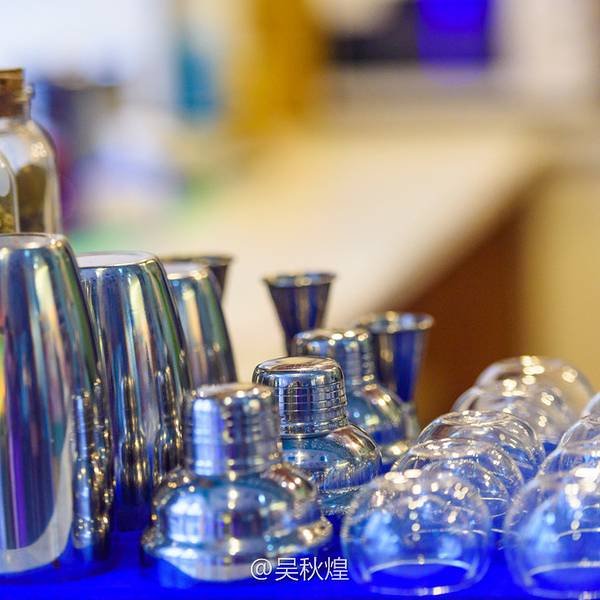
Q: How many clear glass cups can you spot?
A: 9